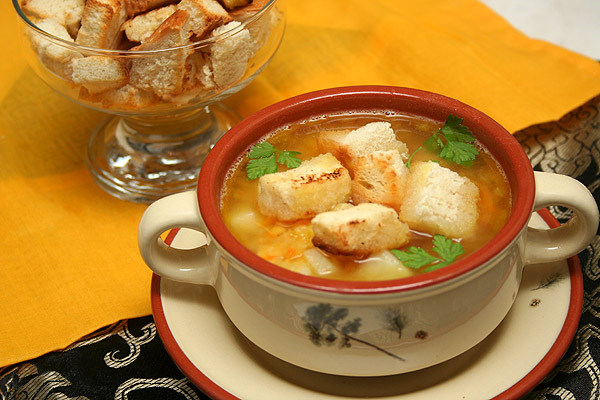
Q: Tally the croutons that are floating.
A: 5